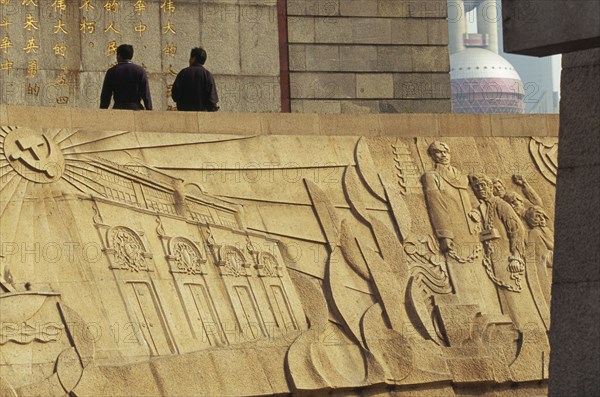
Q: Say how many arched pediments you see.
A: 4